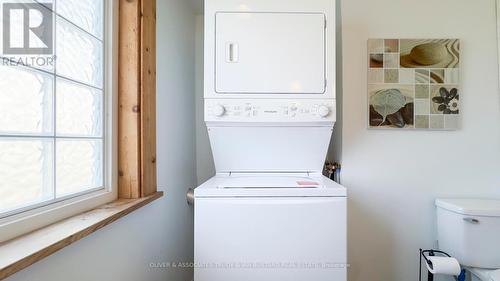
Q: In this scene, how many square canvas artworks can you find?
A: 1